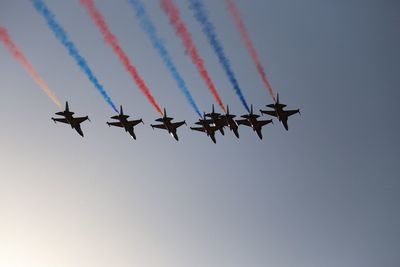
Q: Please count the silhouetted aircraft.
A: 8